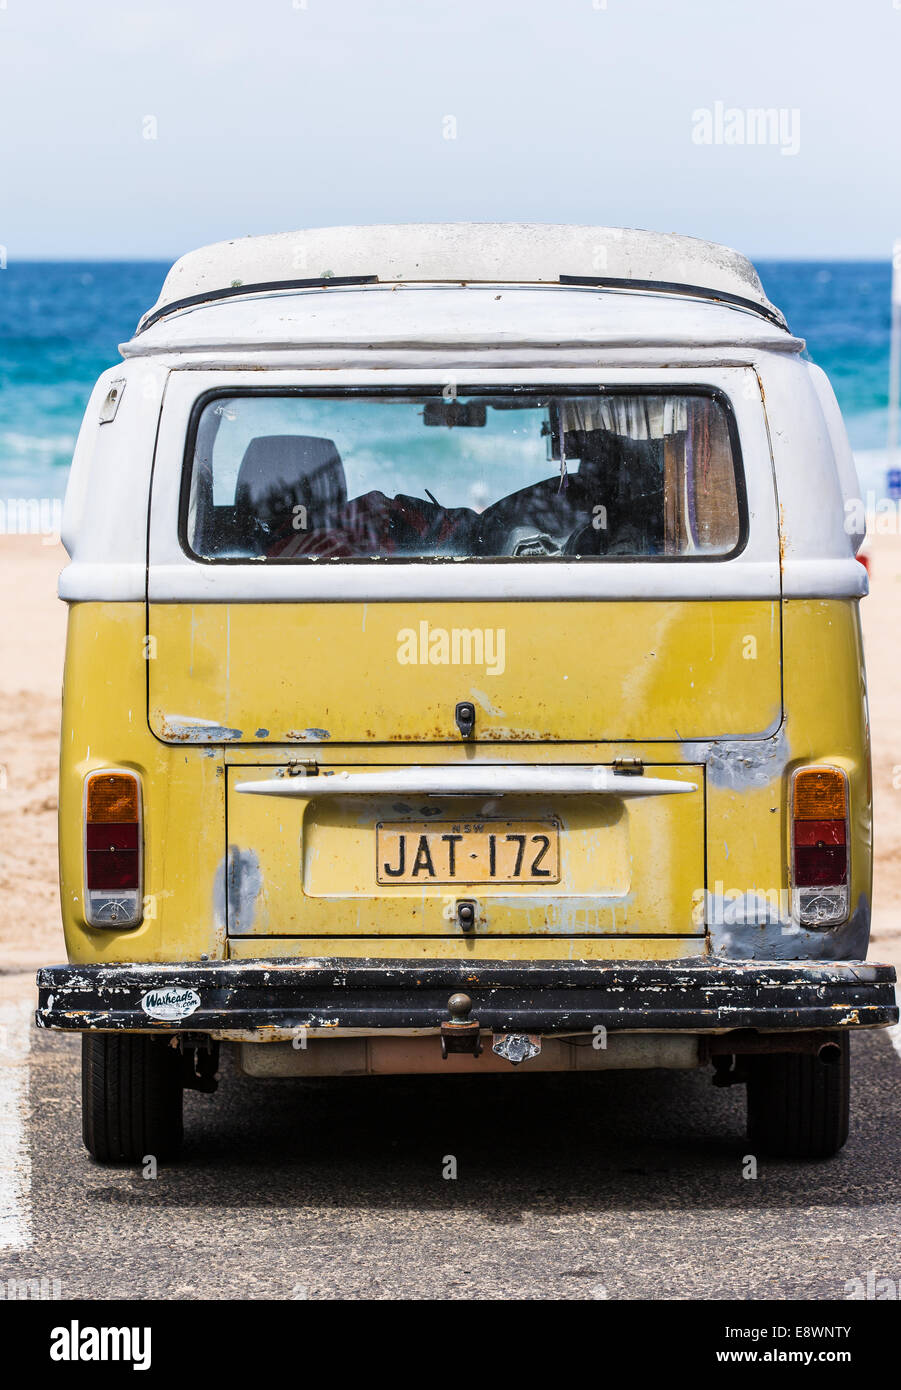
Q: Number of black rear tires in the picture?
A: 2